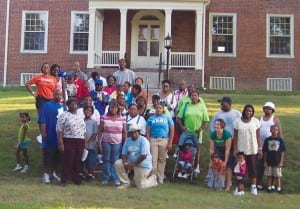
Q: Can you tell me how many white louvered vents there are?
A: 3